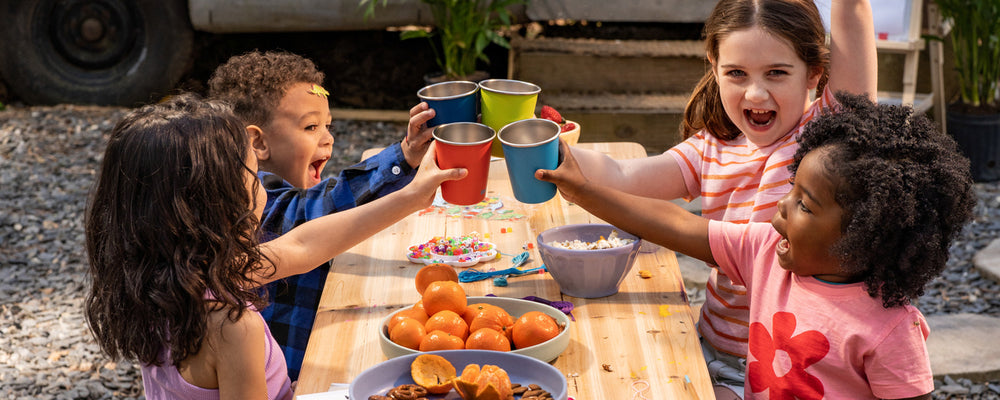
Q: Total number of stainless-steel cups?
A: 4